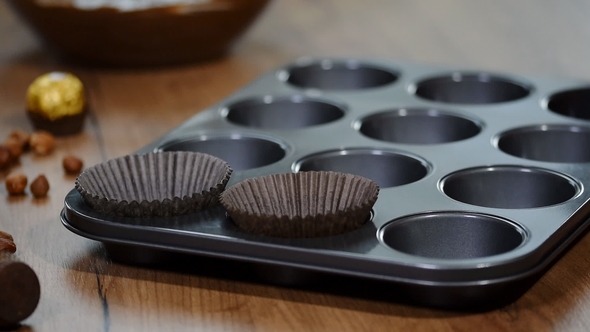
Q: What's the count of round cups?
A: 12